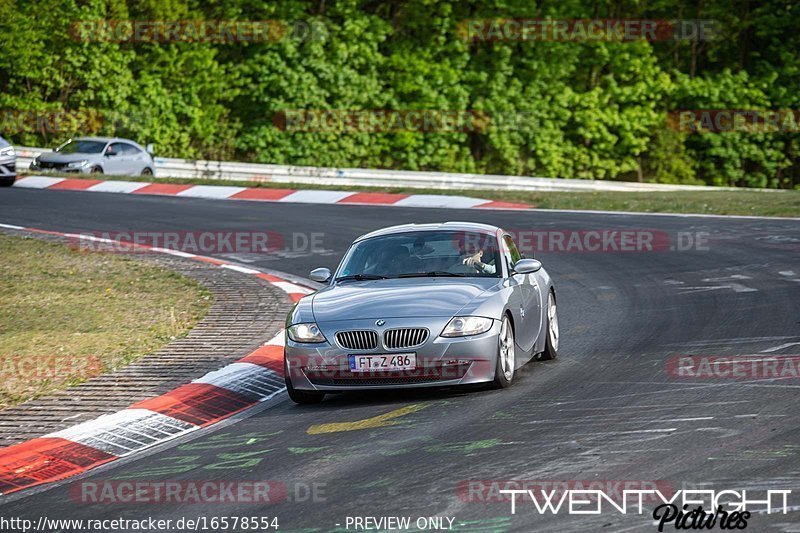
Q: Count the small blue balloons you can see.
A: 0